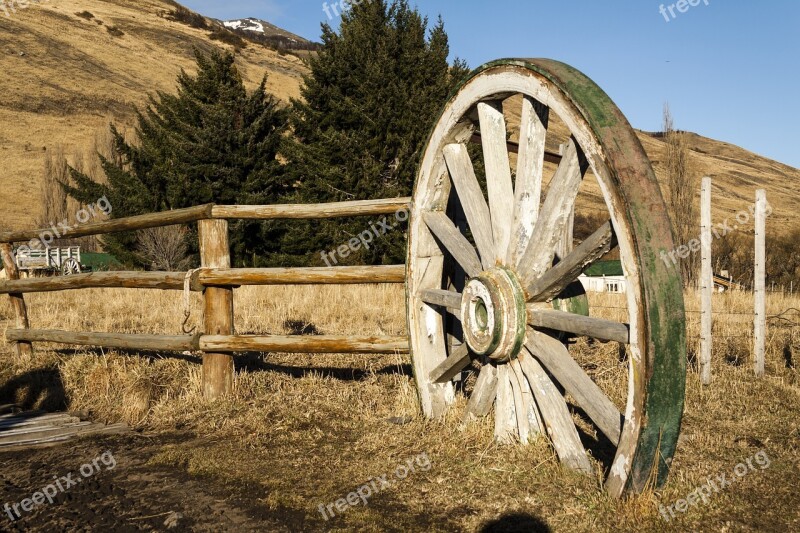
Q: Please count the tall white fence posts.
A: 2